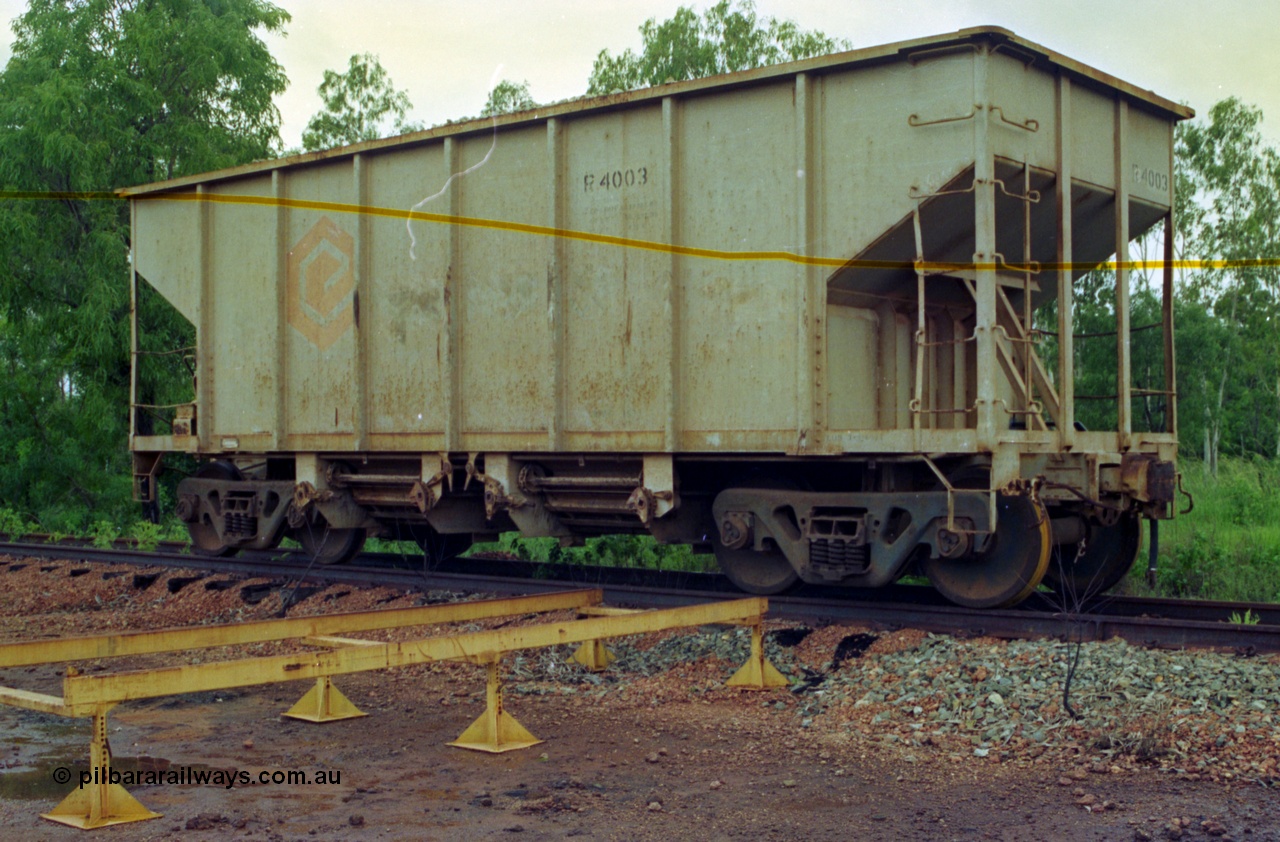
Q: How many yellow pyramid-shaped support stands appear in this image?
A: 5